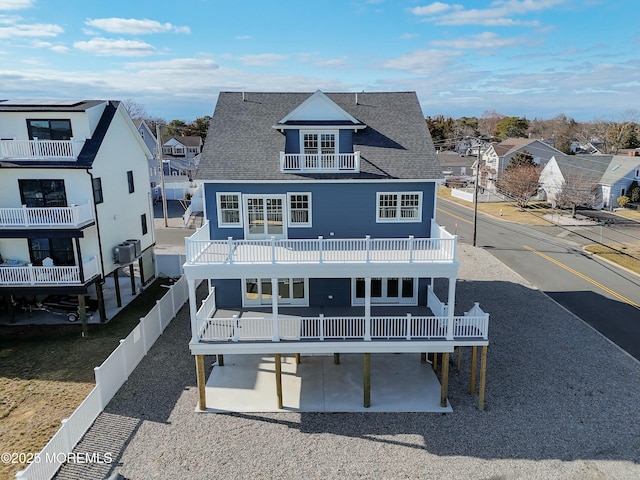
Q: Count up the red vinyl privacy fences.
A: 0